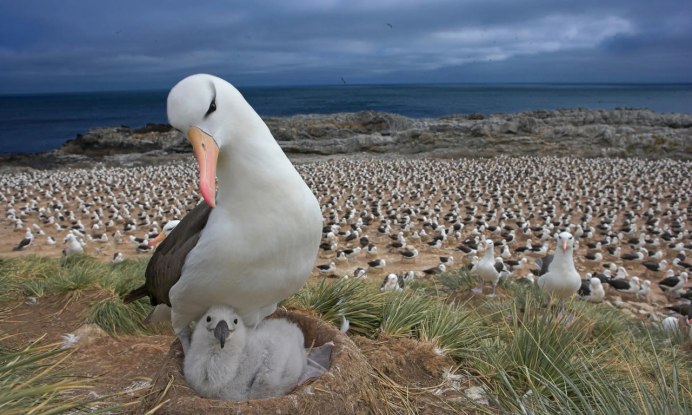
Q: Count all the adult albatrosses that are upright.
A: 3